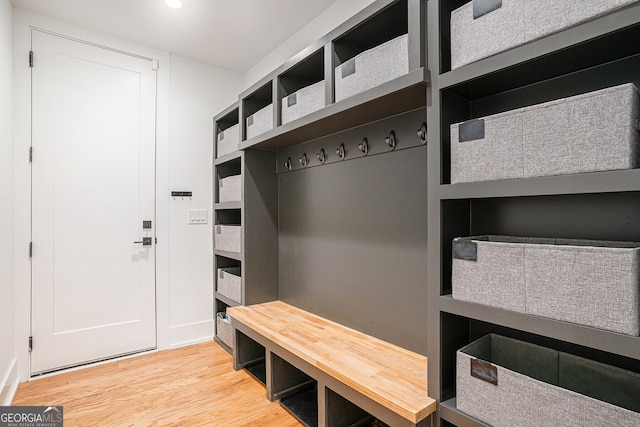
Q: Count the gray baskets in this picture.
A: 12